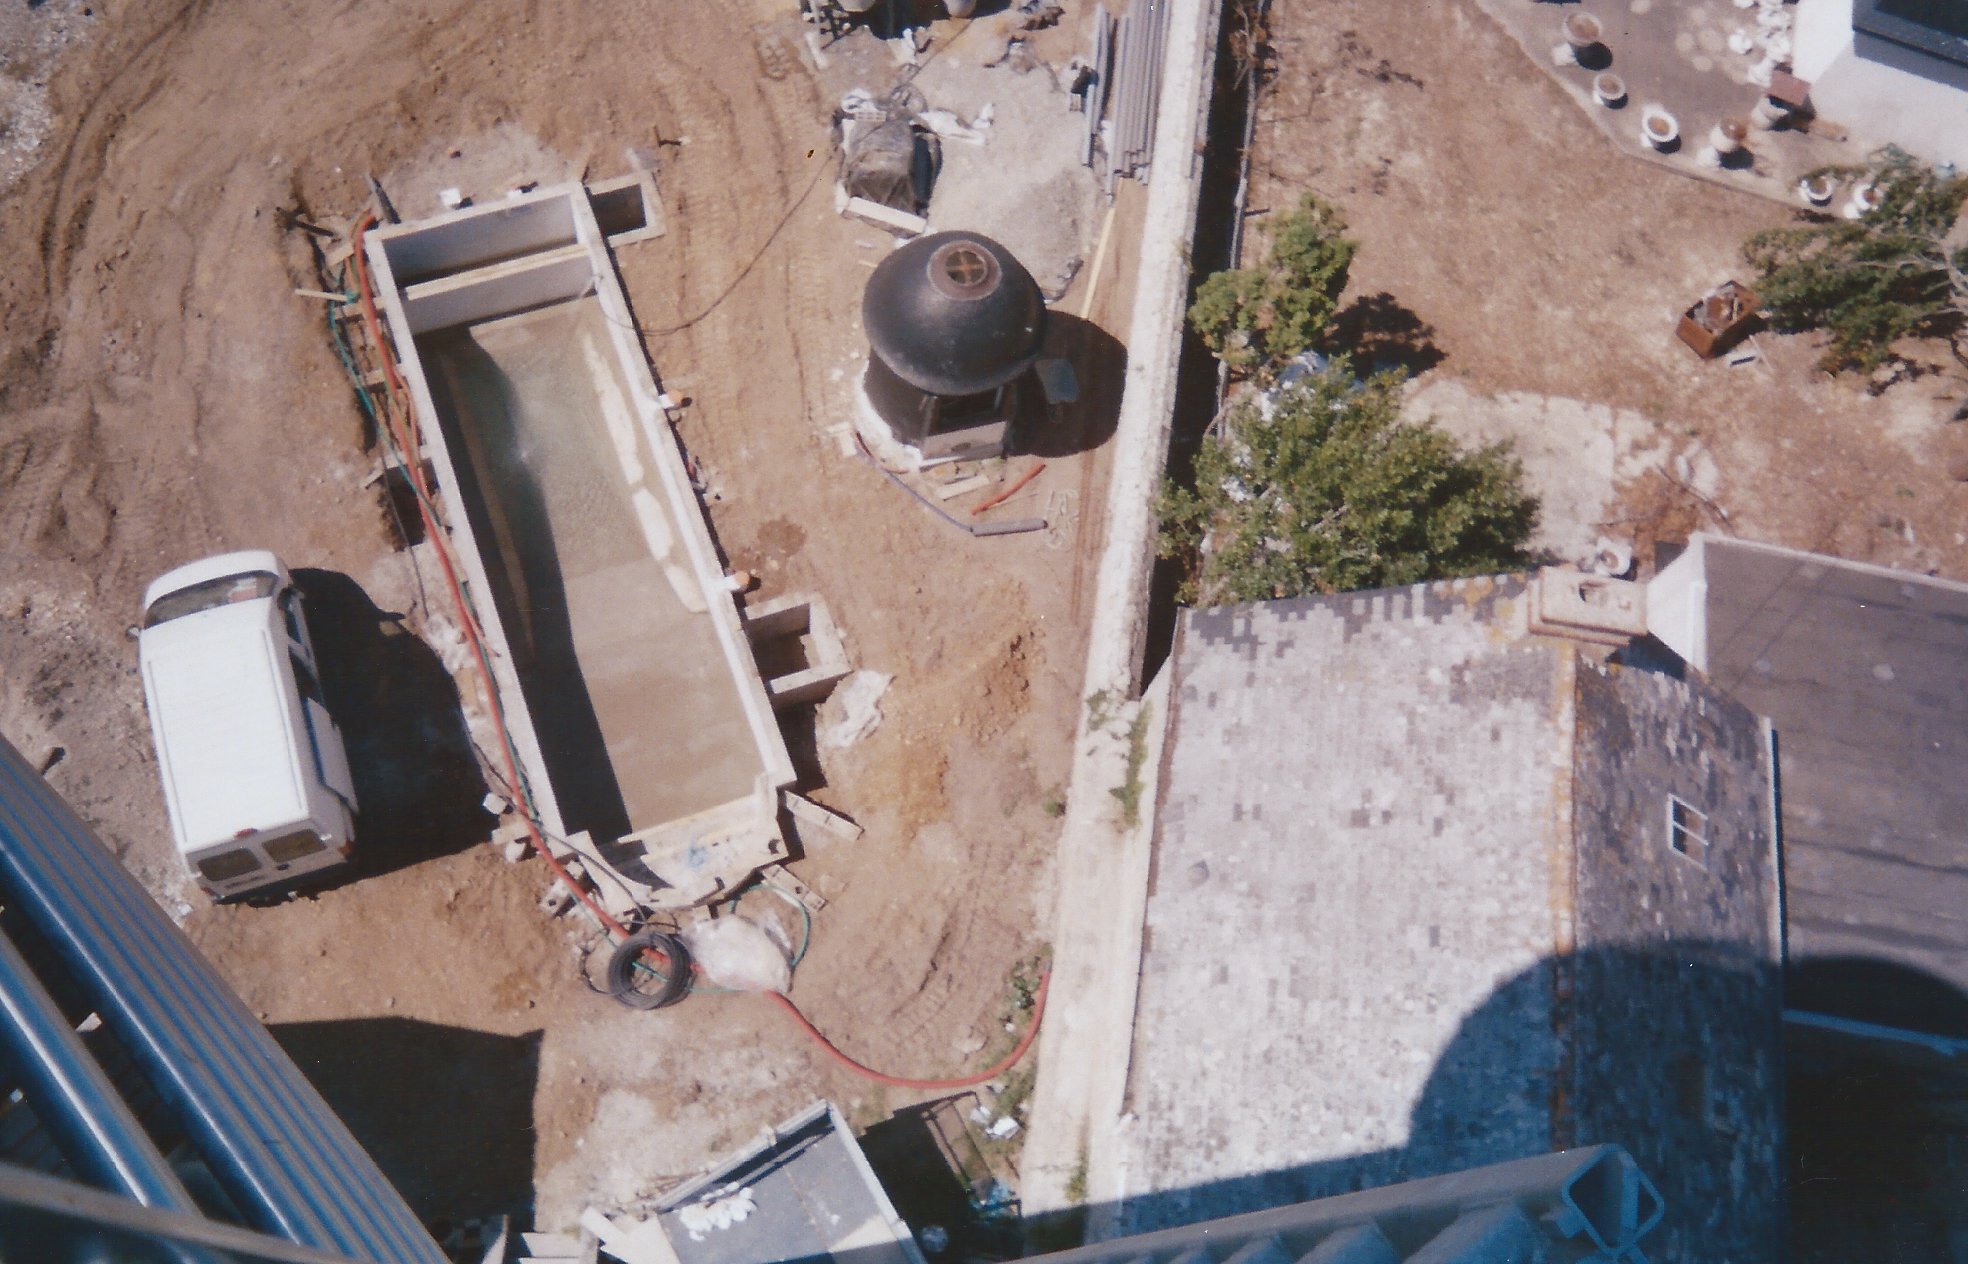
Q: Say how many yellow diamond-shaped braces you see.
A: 0